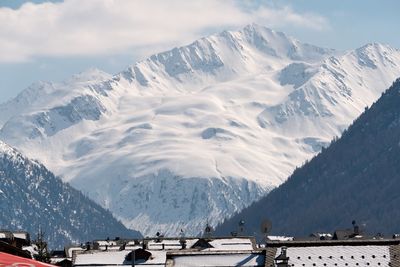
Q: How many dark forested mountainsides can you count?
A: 2